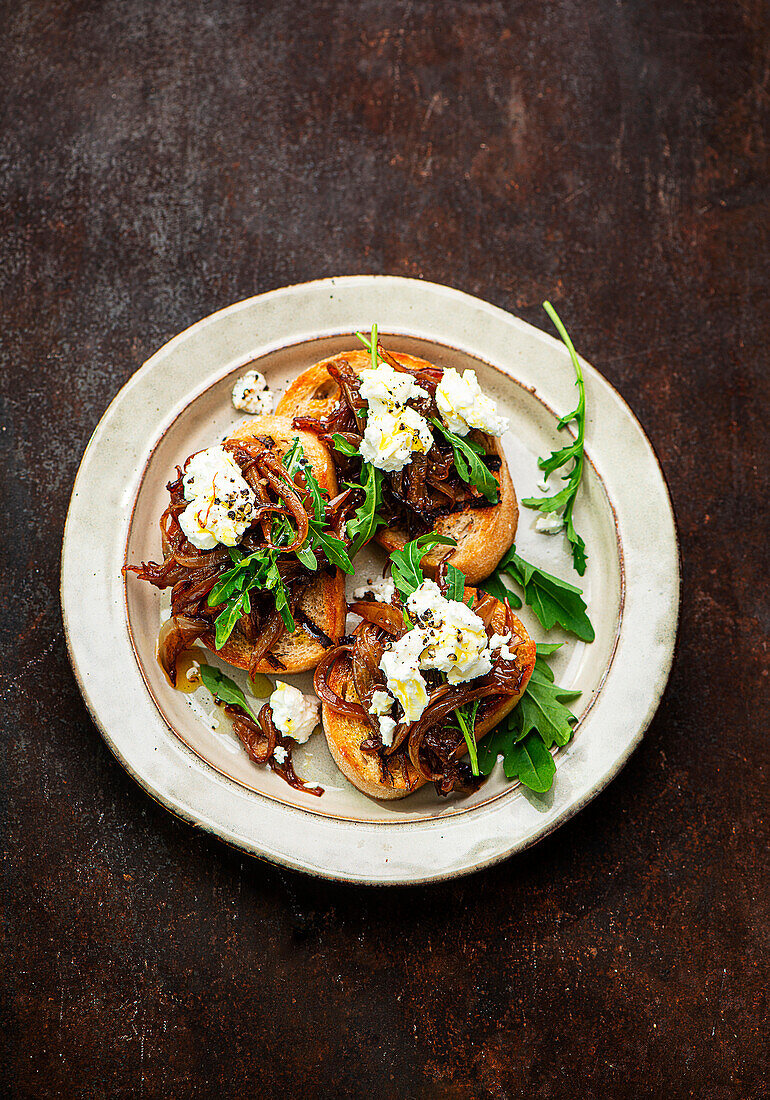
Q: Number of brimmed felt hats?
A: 0